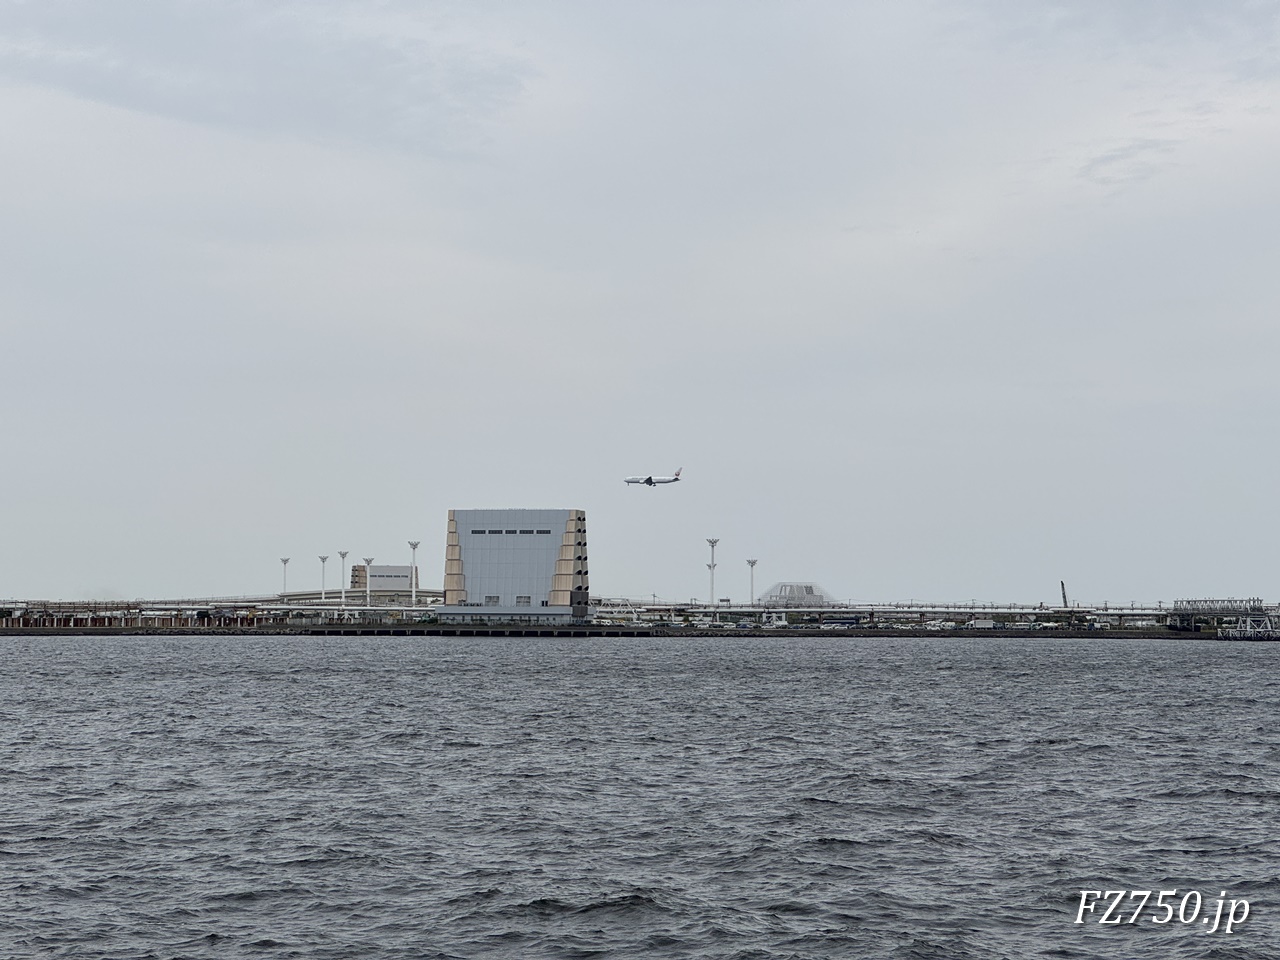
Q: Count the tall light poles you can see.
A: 7